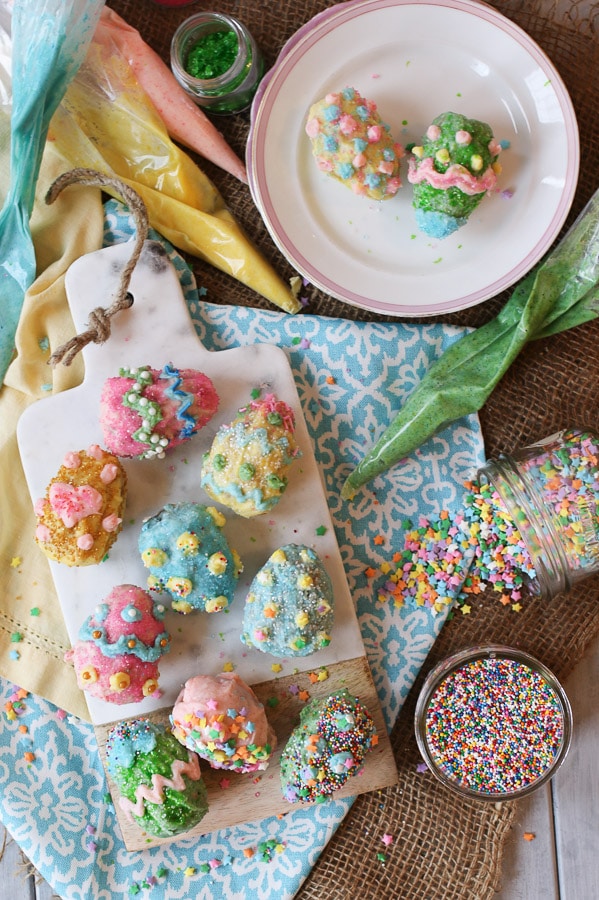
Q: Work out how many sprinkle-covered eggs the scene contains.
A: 11